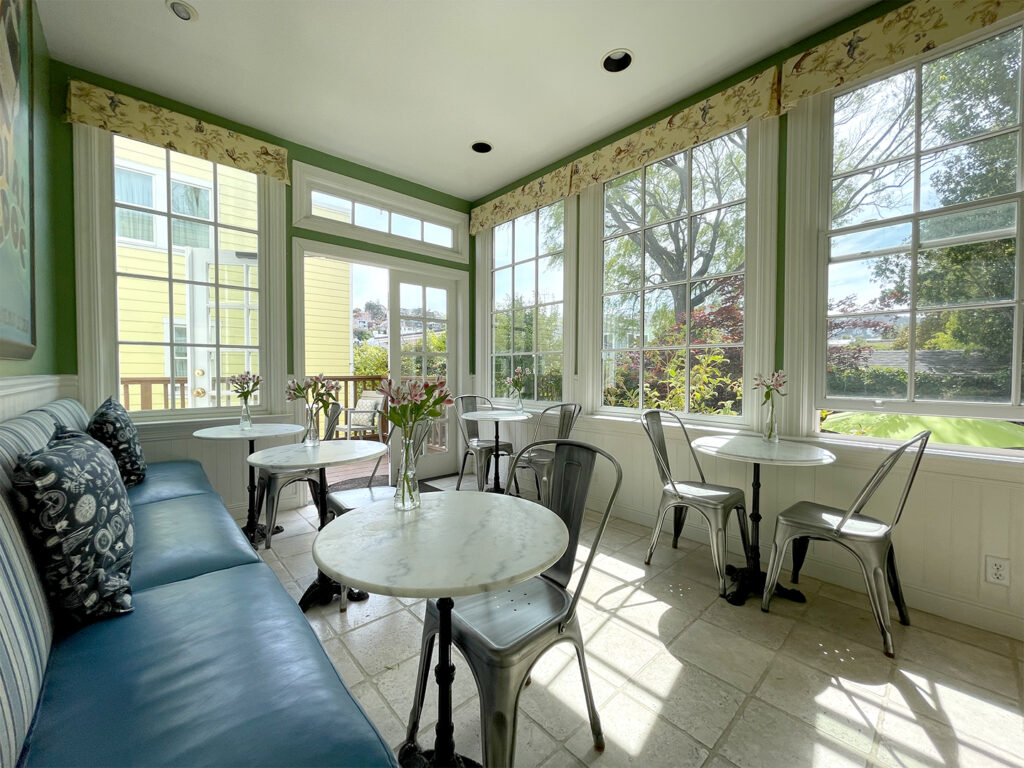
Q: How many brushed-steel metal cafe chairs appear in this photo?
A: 7